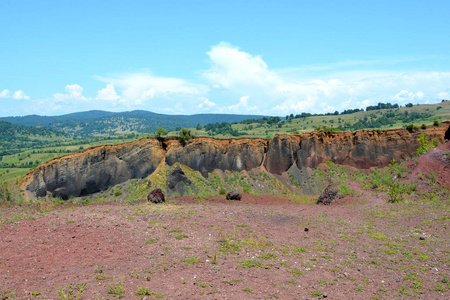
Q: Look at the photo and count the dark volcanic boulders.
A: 3